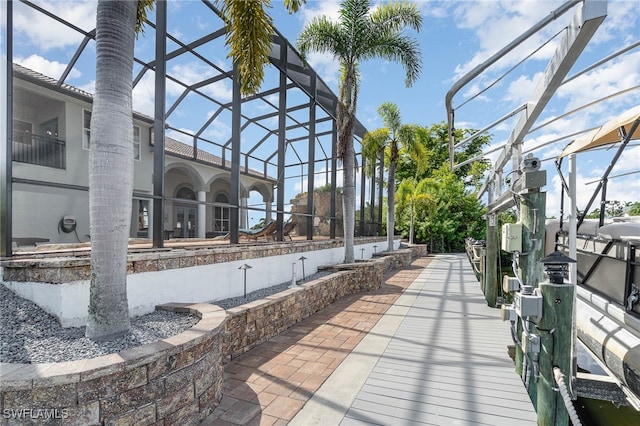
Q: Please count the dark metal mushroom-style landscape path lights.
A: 4